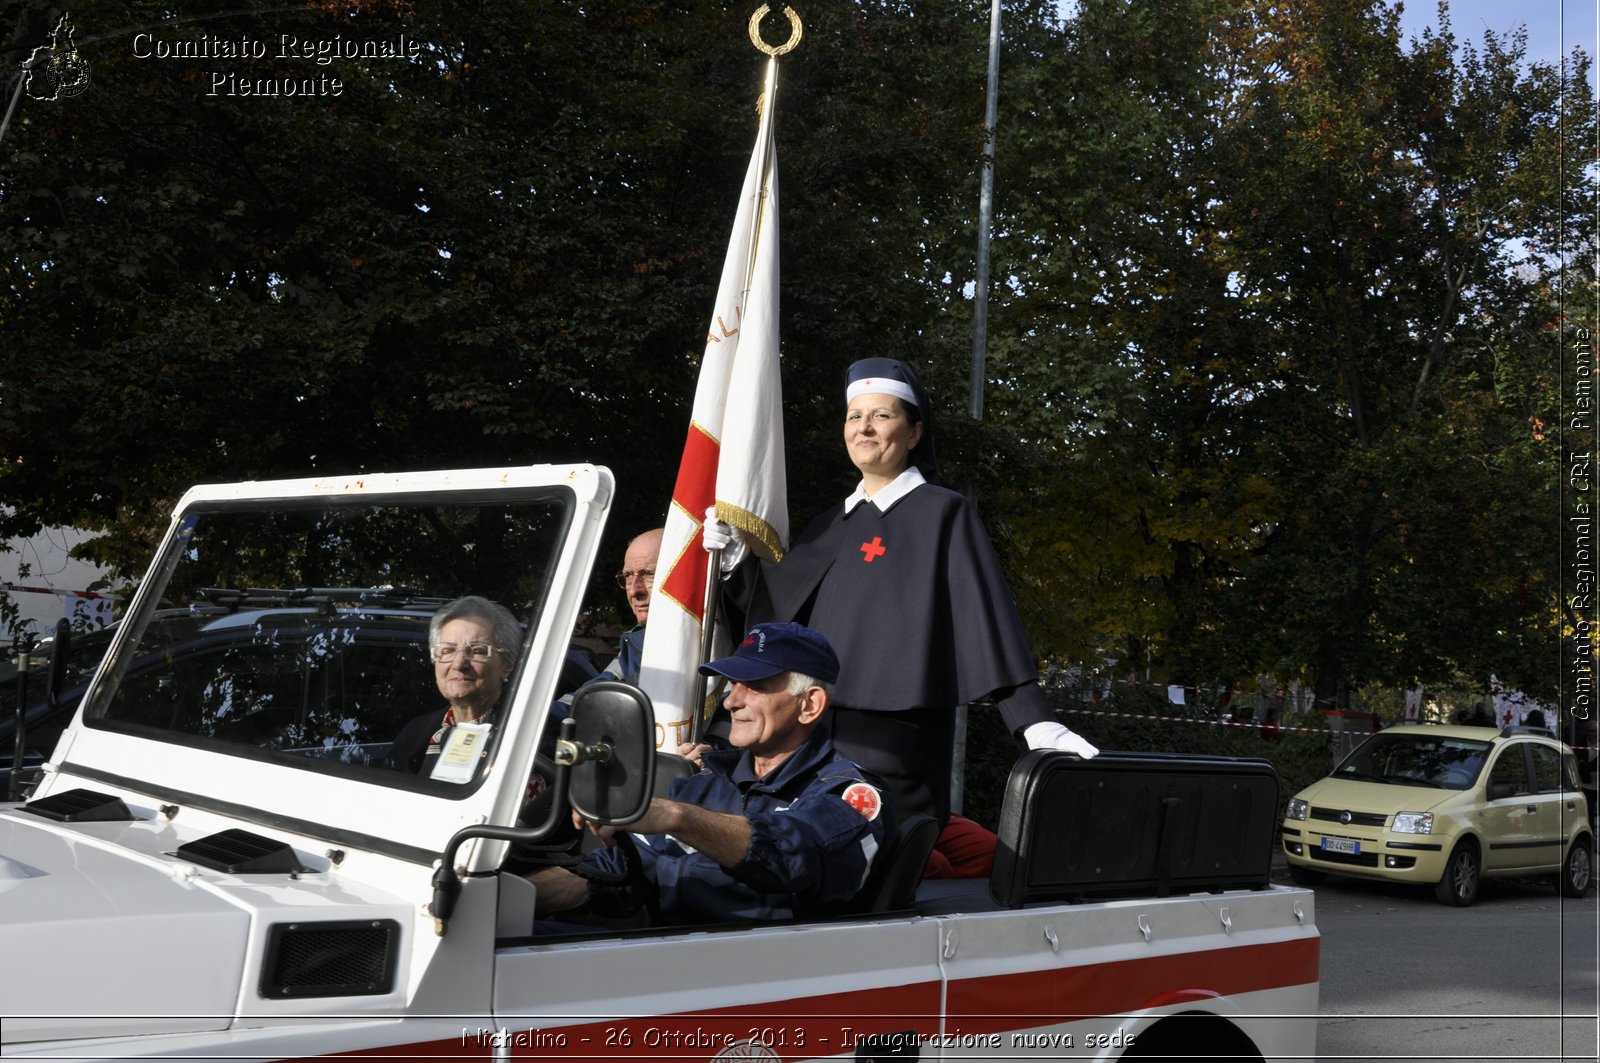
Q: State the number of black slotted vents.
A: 2